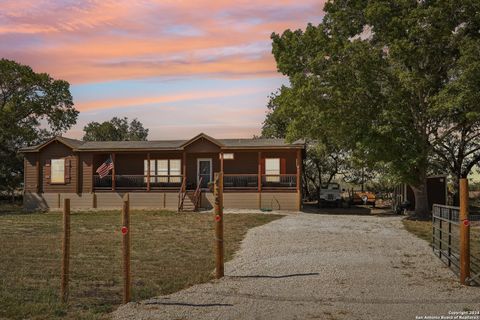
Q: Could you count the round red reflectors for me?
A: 3